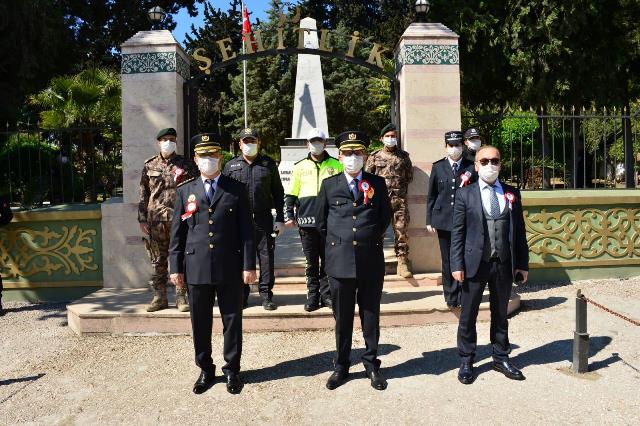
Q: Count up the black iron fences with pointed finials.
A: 2